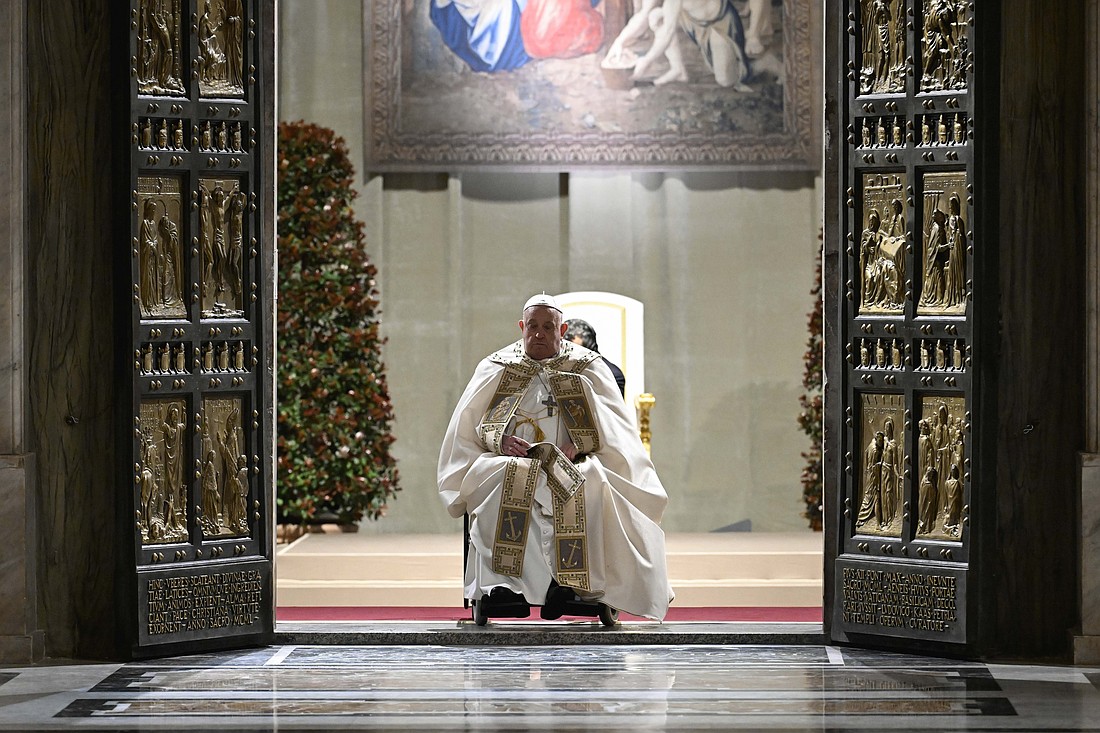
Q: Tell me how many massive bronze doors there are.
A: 2